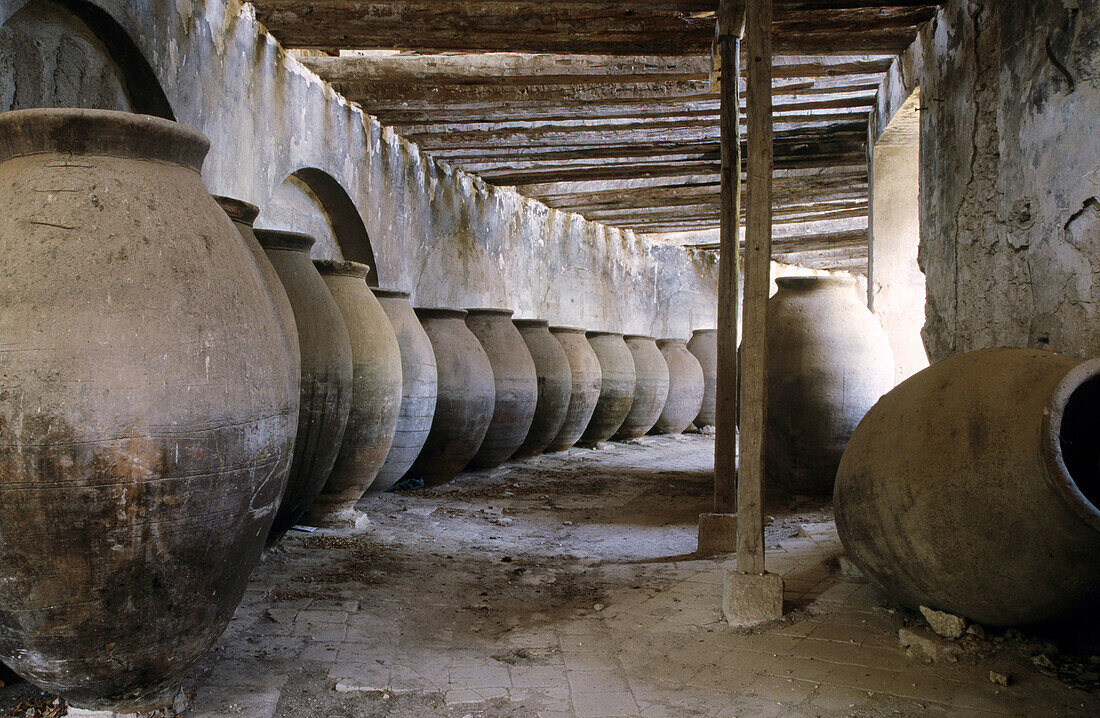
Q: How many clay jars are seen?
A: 15